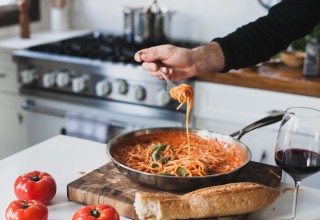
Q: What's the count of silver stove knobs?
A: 8